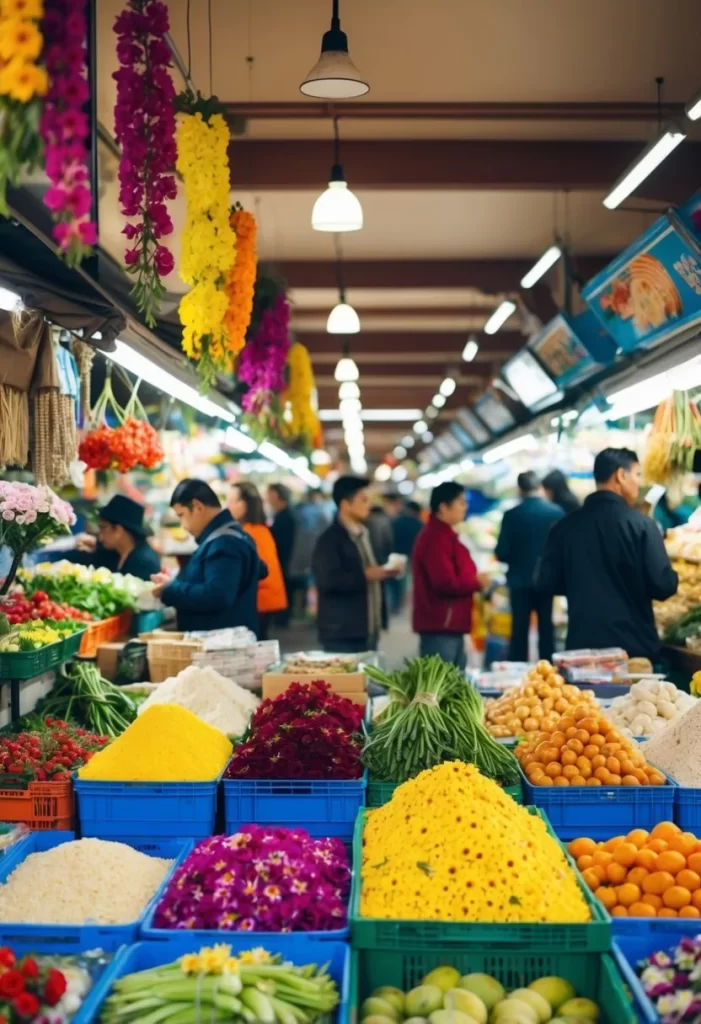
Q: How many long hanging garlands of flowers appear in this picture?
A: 7